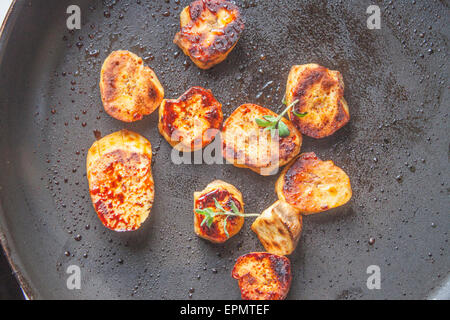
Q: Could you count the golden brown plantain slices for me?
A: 10